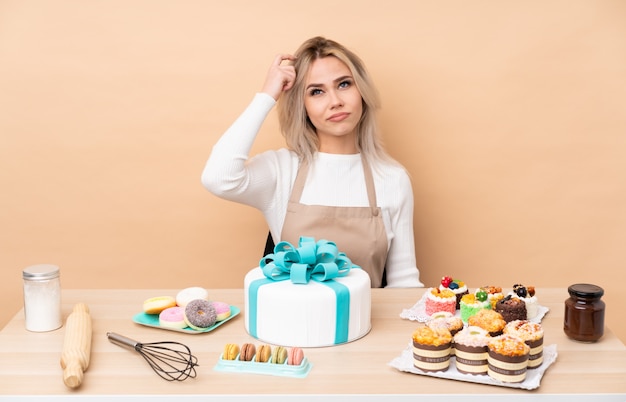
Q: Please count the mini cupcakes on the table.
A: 12